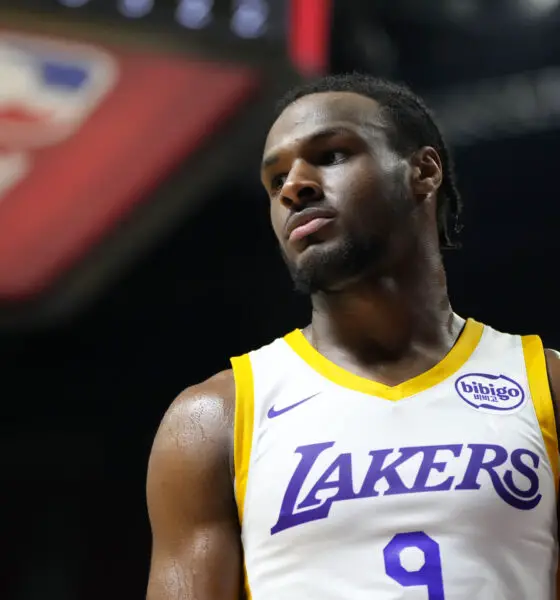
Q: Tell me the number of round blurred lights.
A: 4